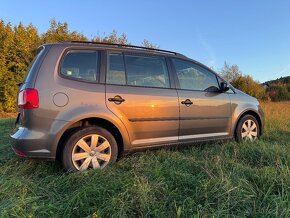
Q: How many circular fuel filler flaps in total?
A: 1